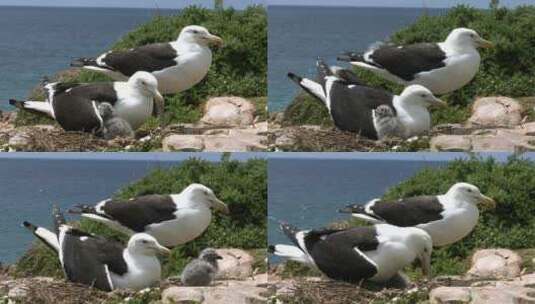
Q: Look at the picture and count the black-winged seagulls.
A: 8